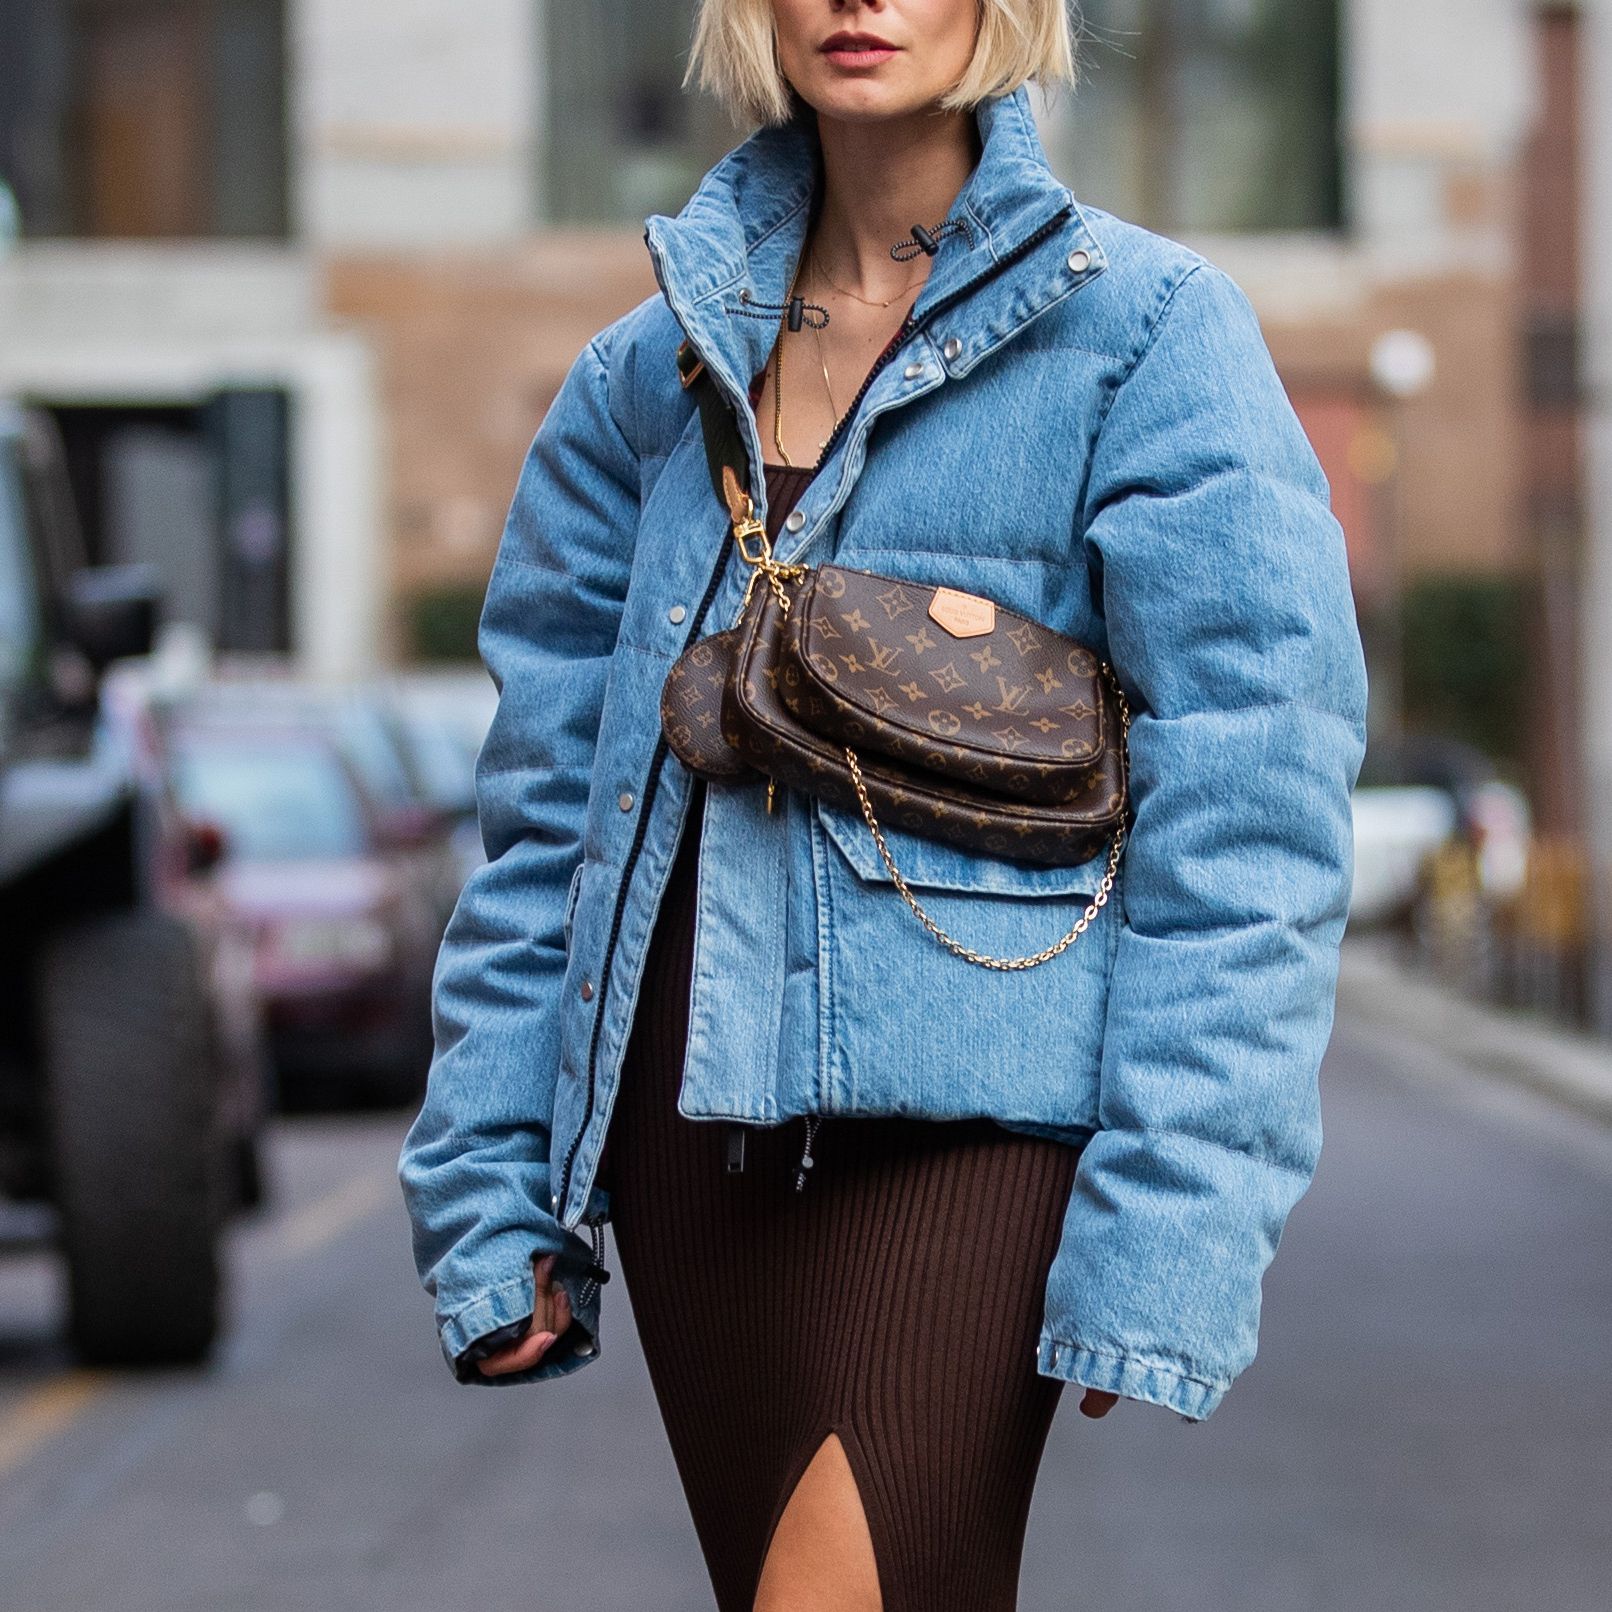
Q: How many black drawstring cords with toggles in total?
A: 4